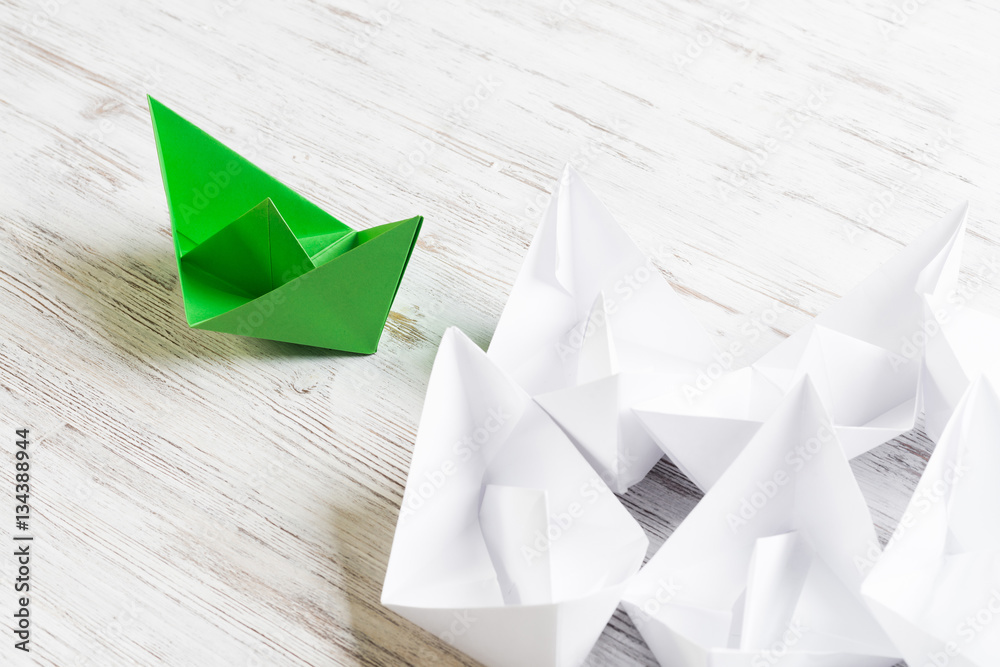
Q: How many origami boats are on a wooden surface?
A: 7